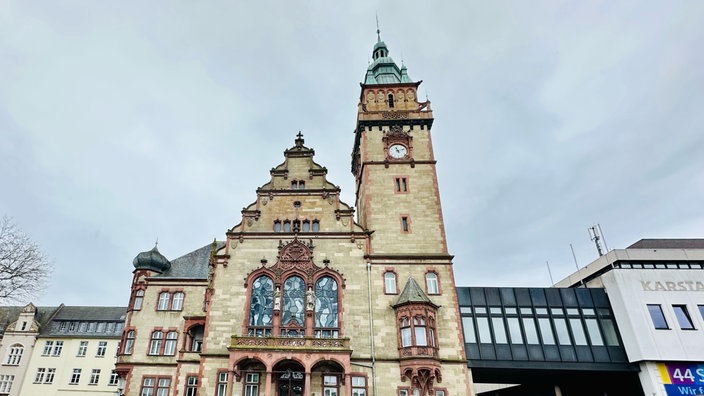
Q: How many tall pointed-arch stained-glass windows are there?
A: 3